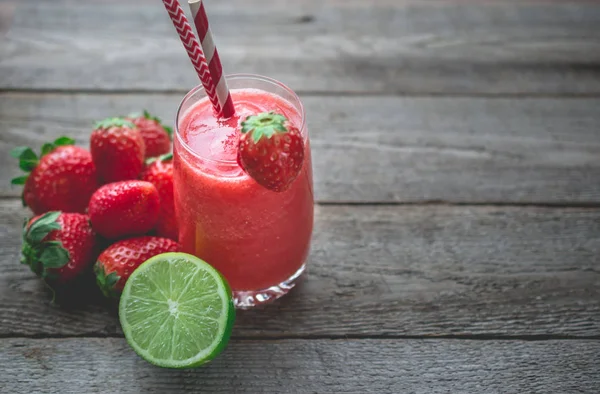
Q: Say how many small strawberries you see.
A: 8